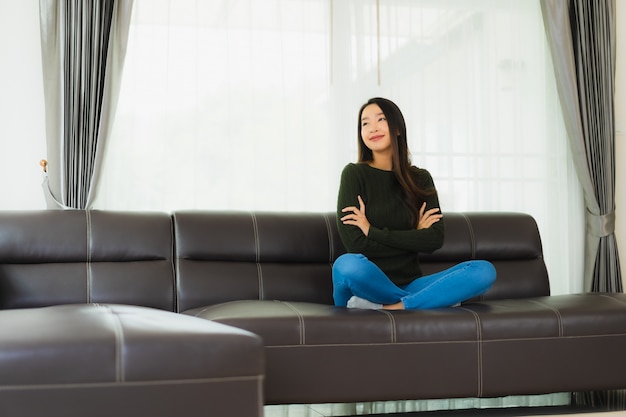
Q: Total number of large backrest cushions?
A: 2